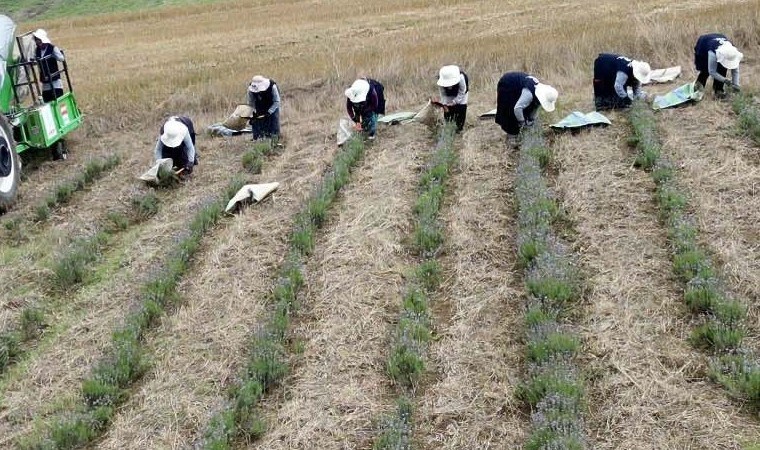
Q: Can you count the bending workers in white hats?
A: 7